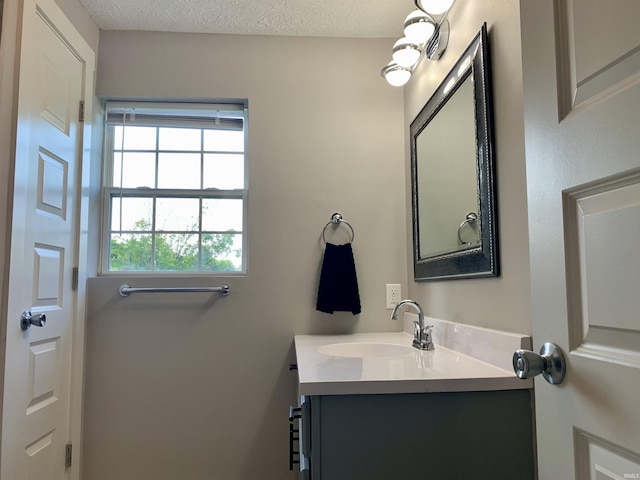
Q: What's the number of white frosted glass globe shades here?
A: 4